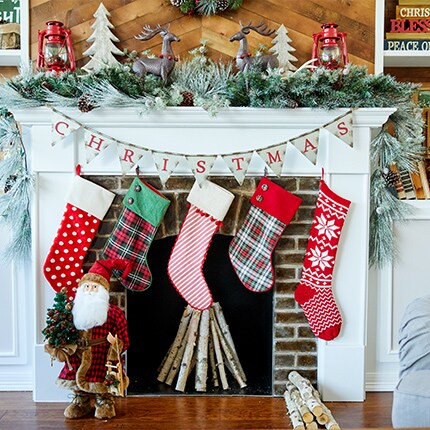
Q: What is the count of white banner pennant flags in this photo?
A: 9